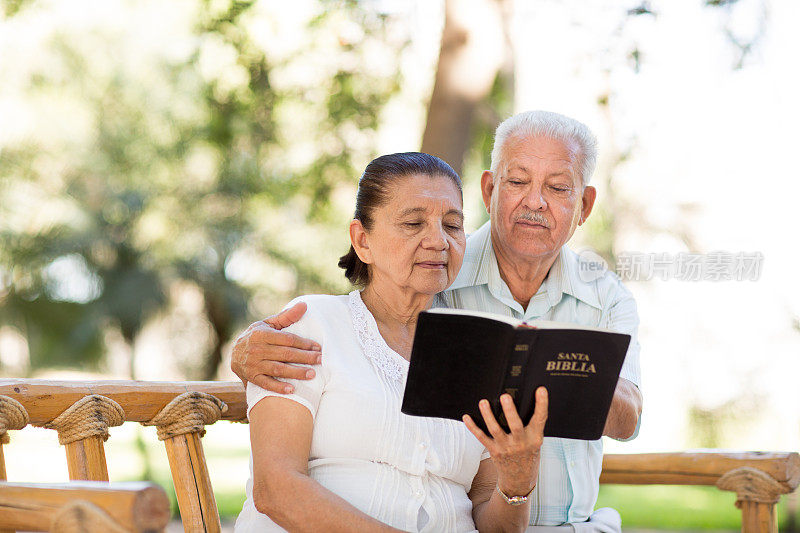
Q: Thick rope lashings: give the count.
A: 5